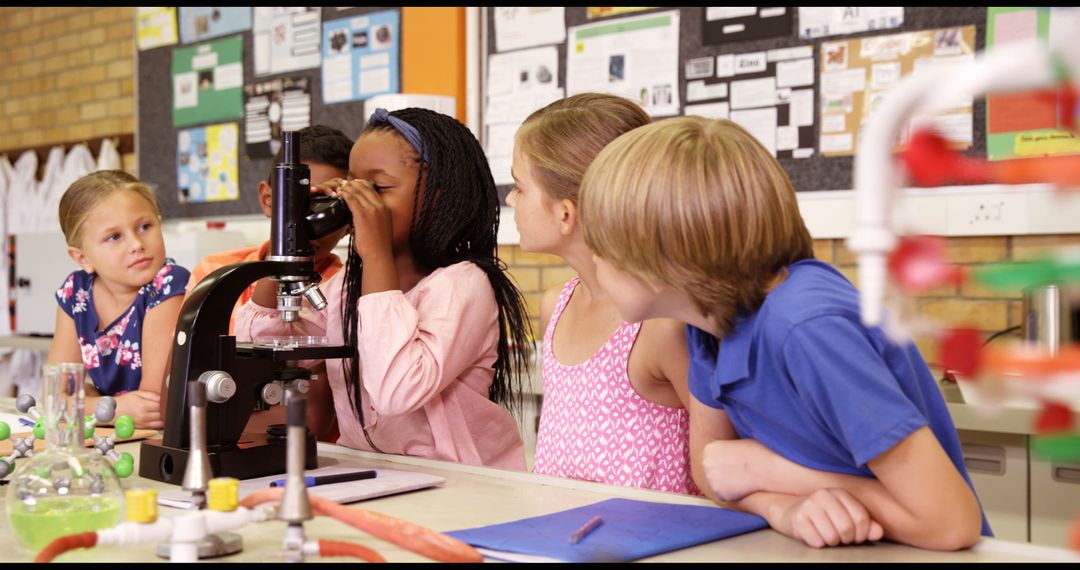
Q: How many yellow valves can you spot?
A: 2